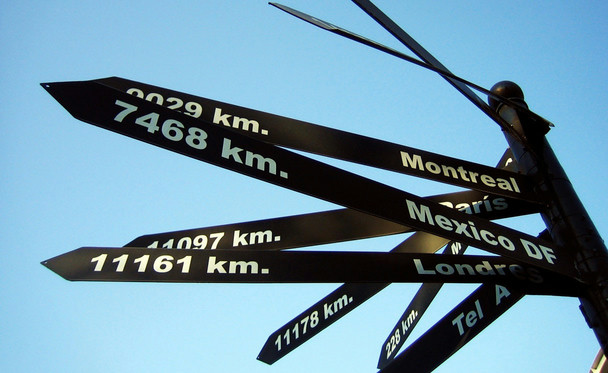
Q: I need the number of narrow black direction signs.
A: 9